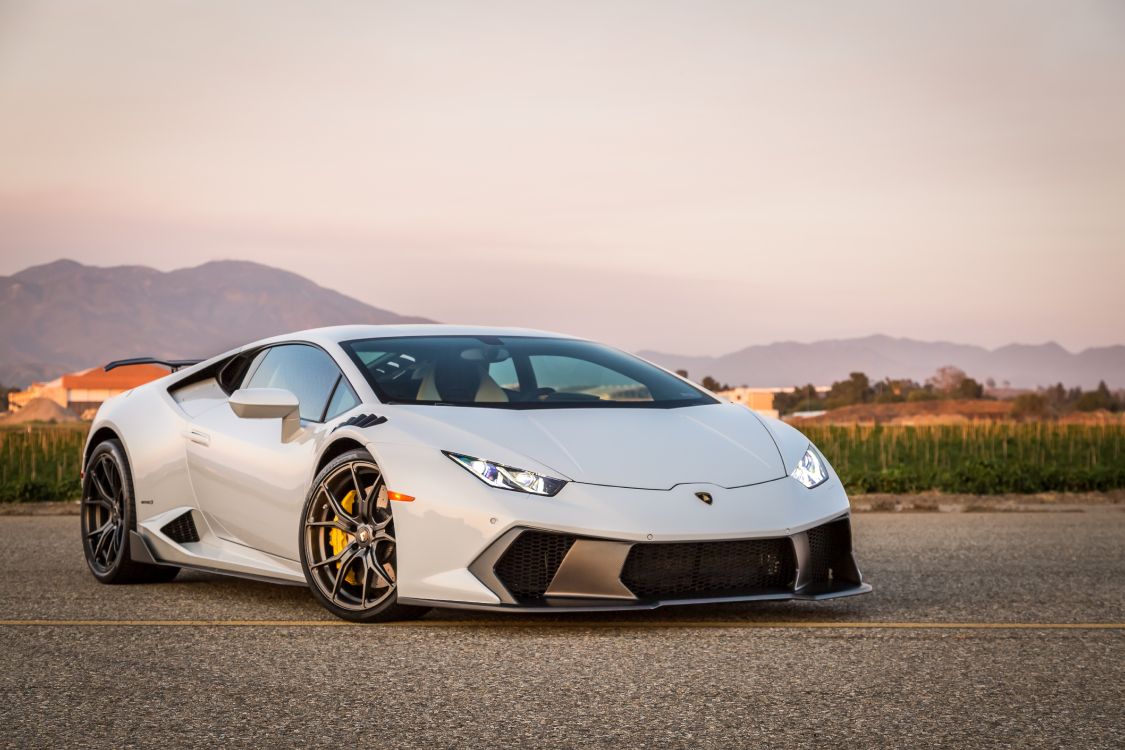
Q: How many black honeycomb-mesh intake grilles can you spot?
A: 4